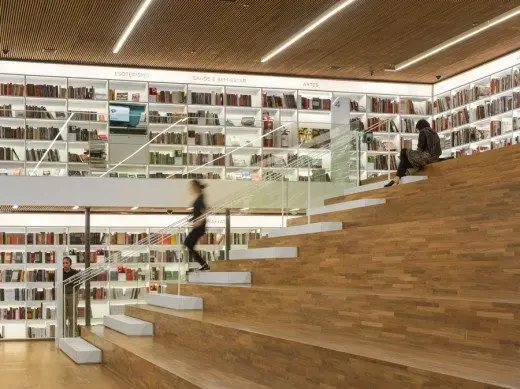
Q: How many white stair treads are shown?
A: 8